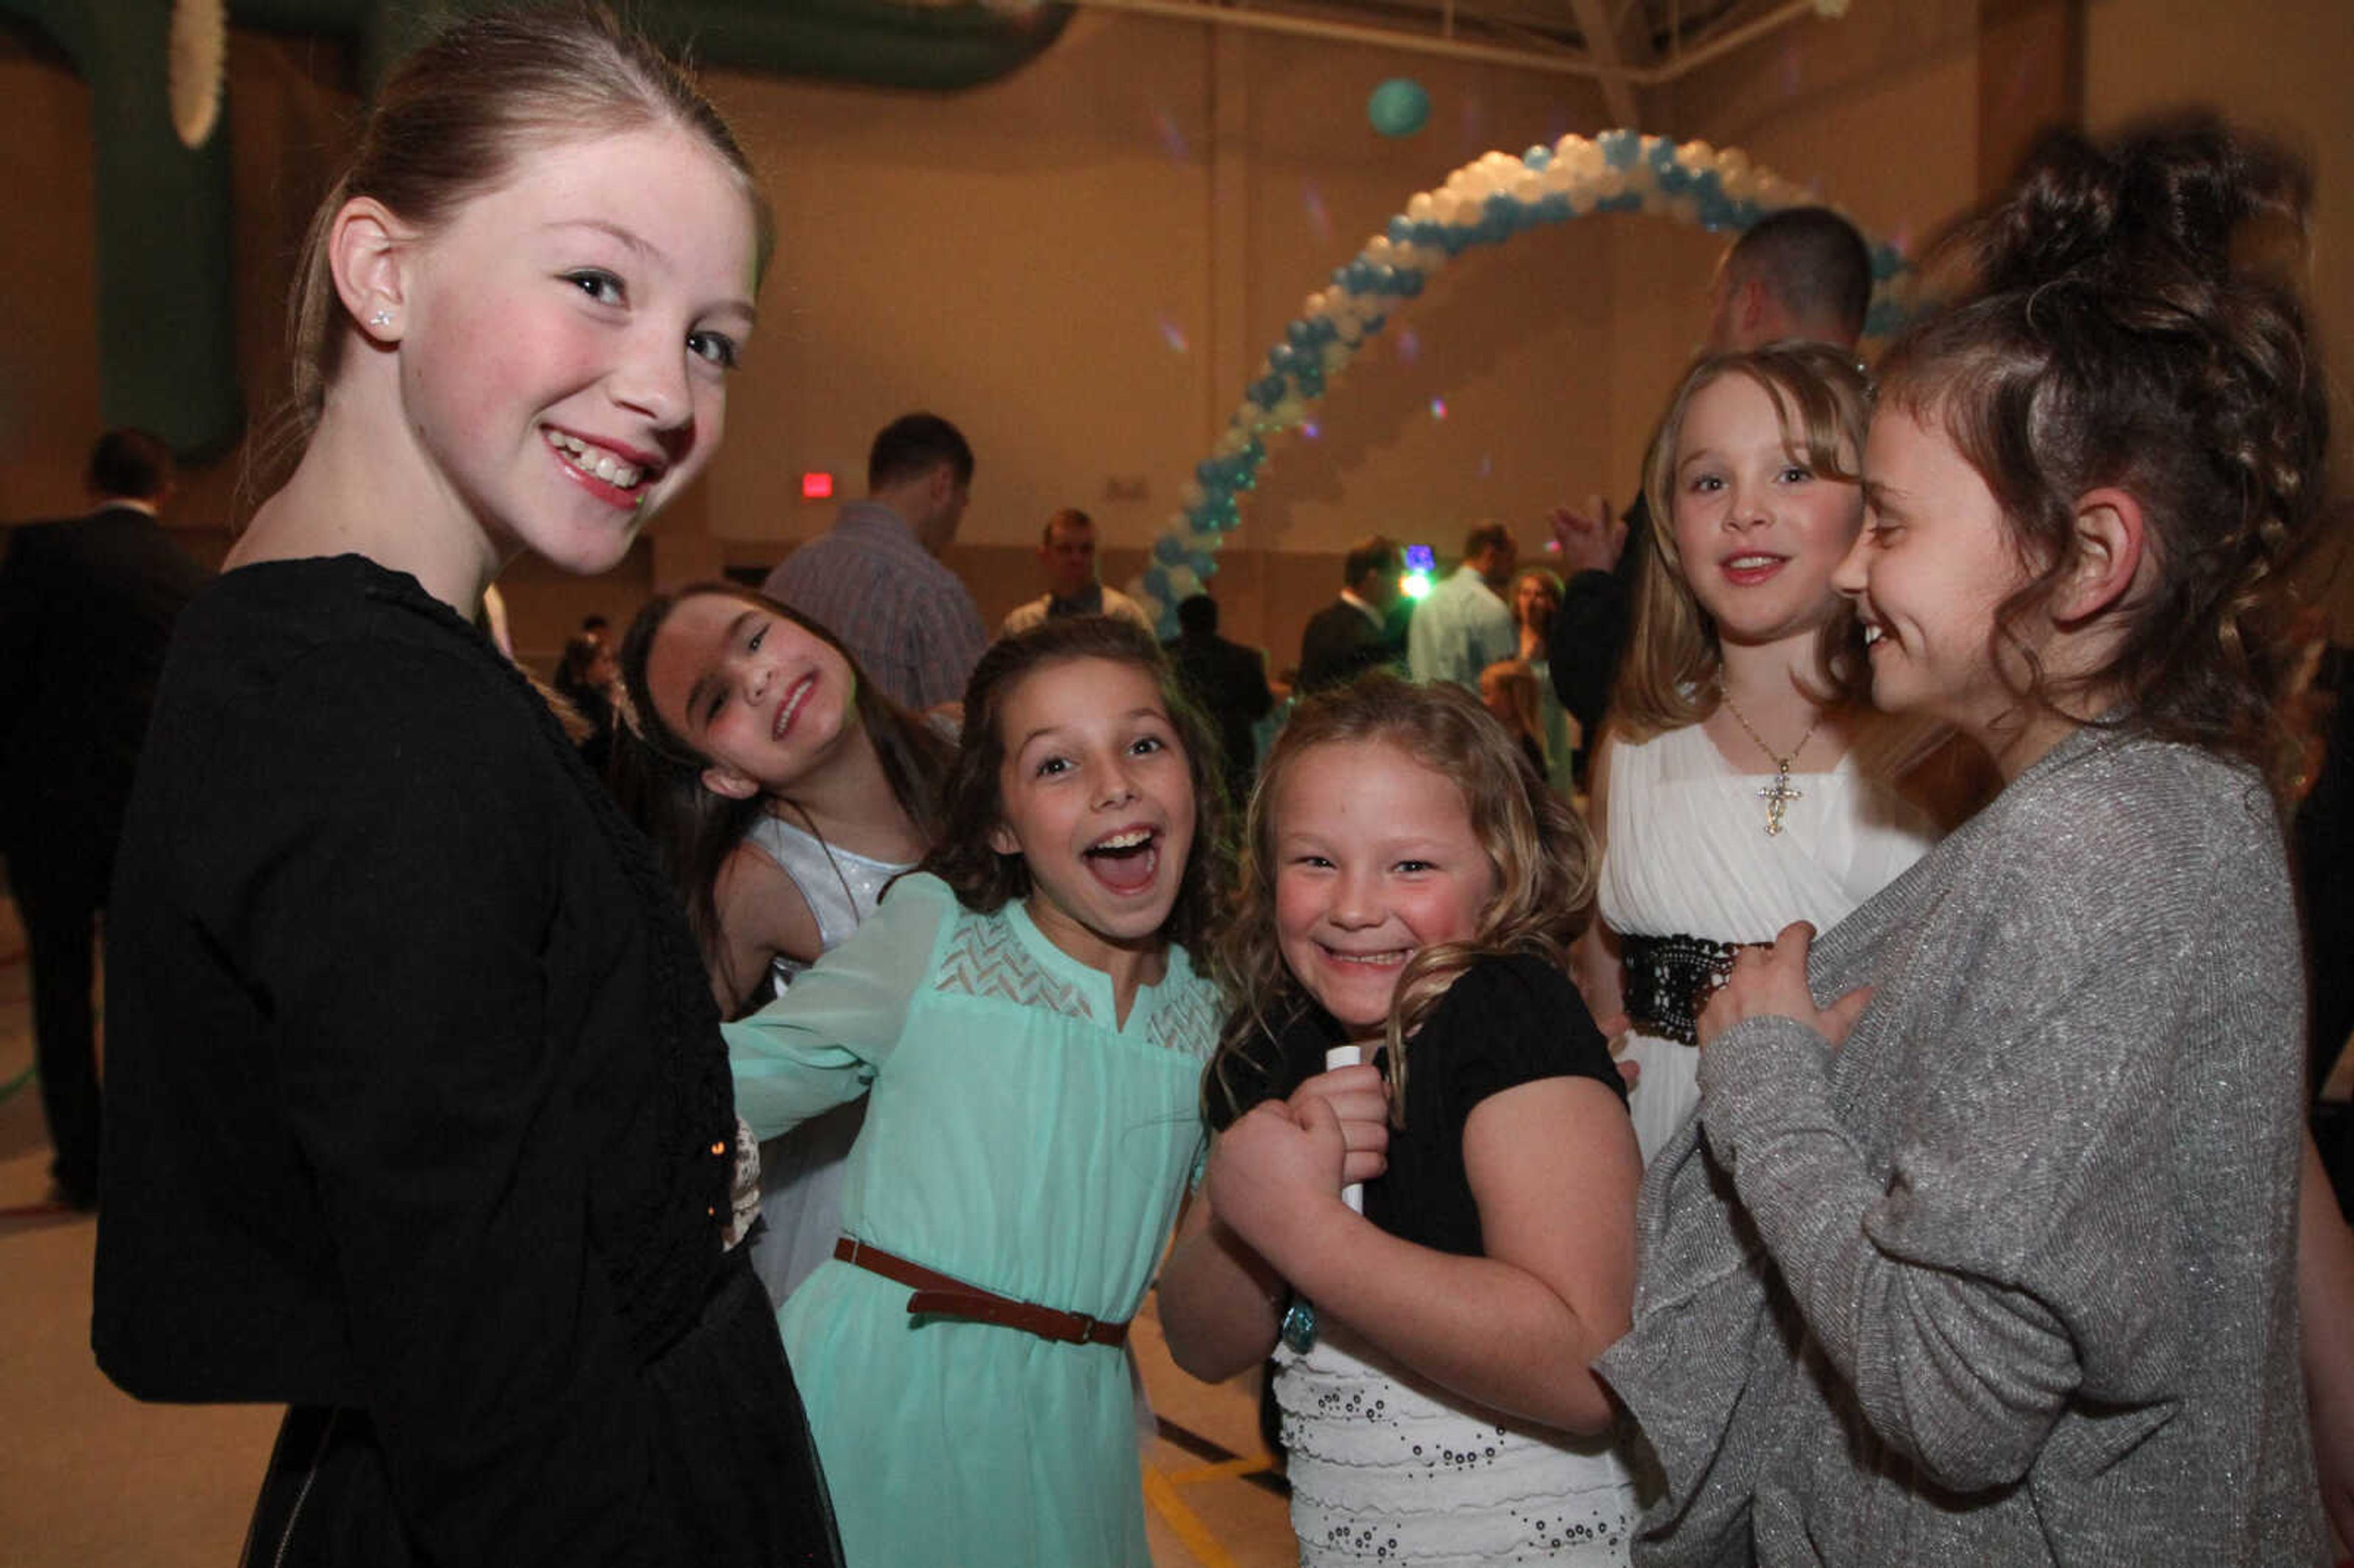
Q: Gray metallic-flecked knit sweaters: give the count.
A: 1